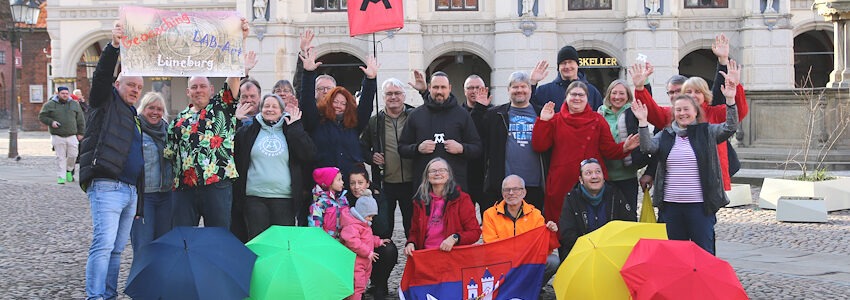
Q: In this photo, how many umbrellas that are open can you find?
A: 4